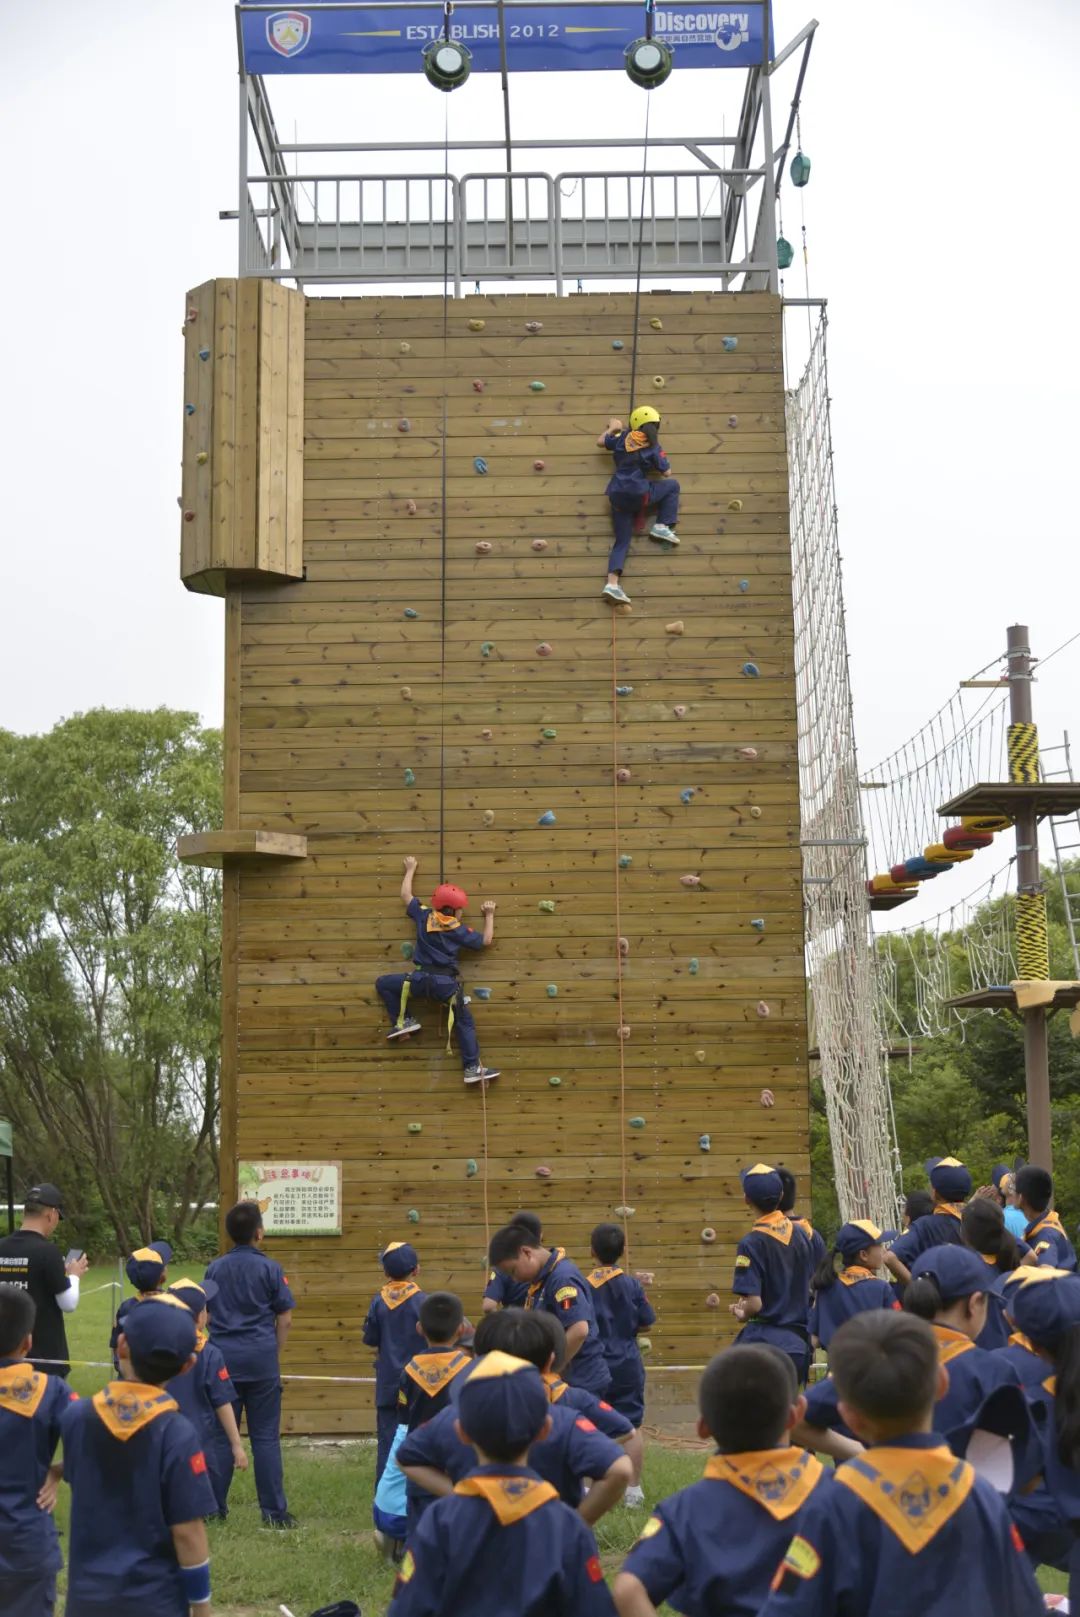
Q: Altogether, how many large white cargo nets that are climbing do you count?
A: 1